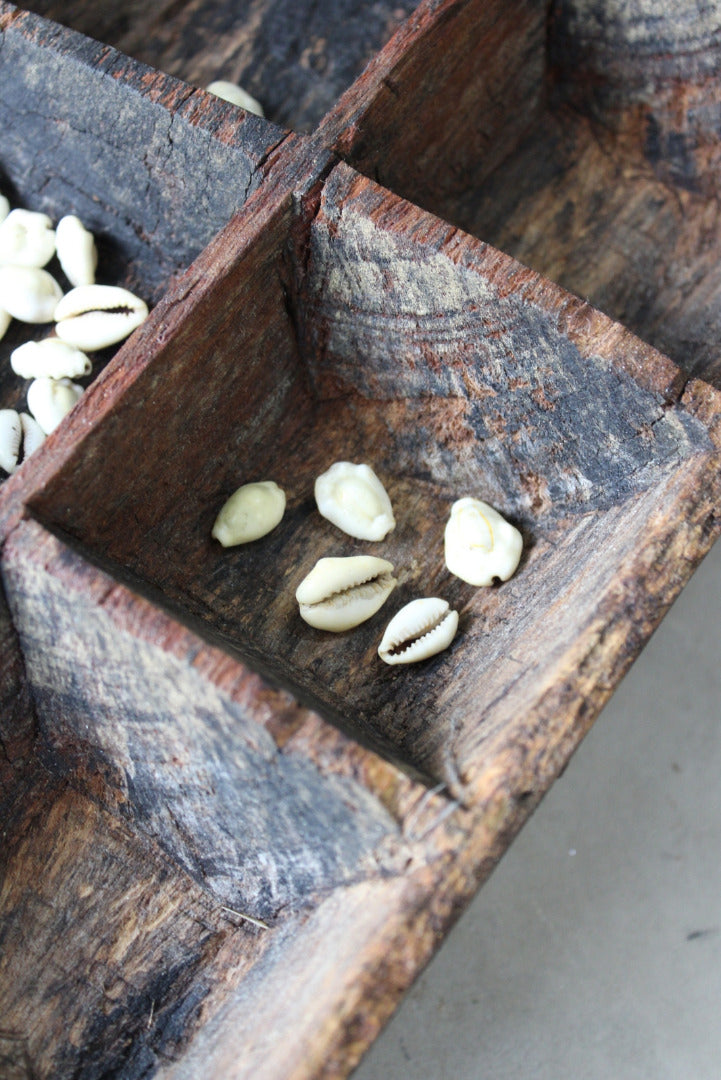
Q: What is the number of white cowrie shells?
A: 15